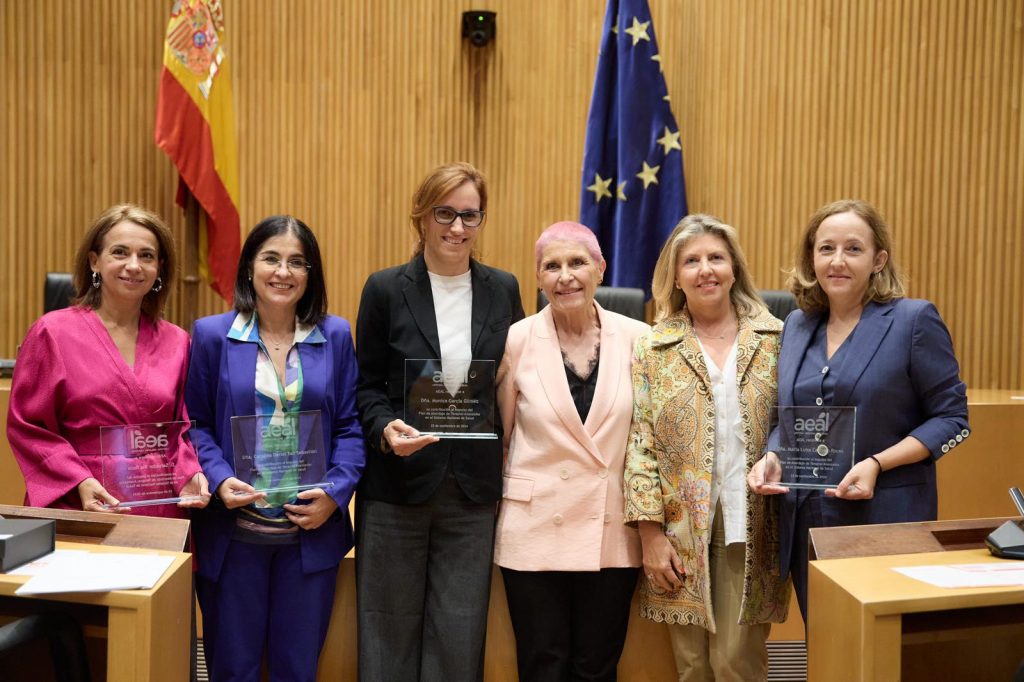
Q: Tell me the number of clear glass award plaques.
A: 4